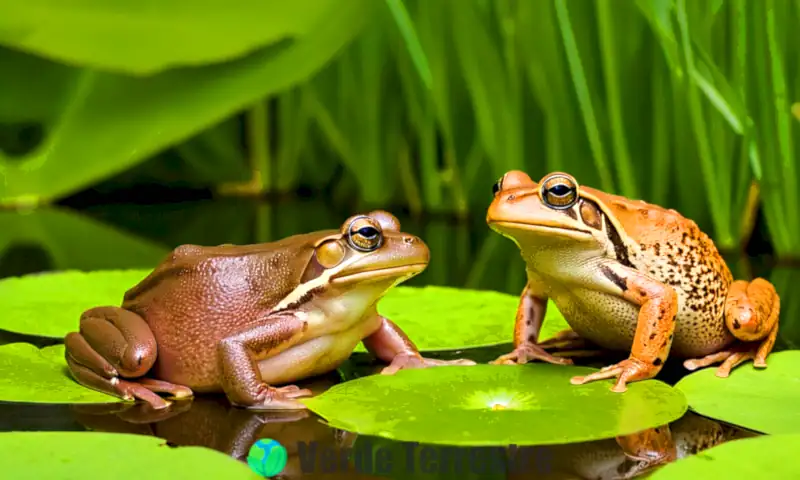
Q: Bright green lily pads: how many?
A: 7